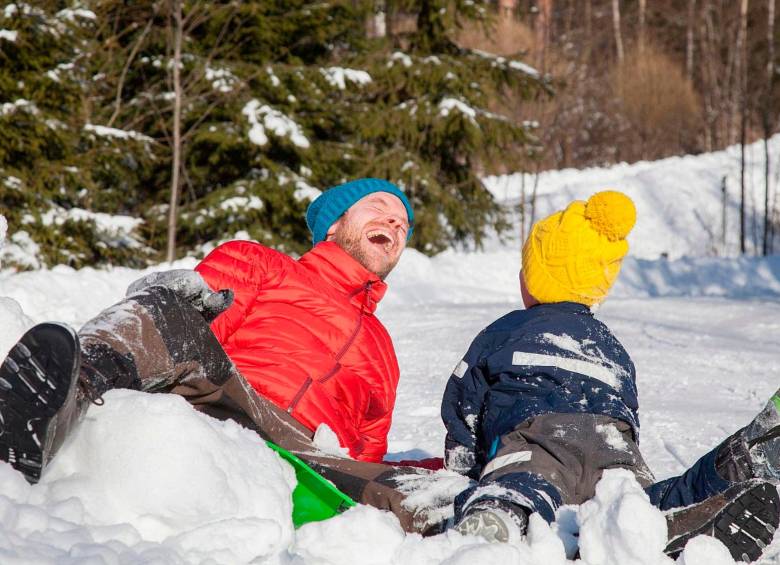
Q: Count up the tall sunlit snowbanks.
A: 1